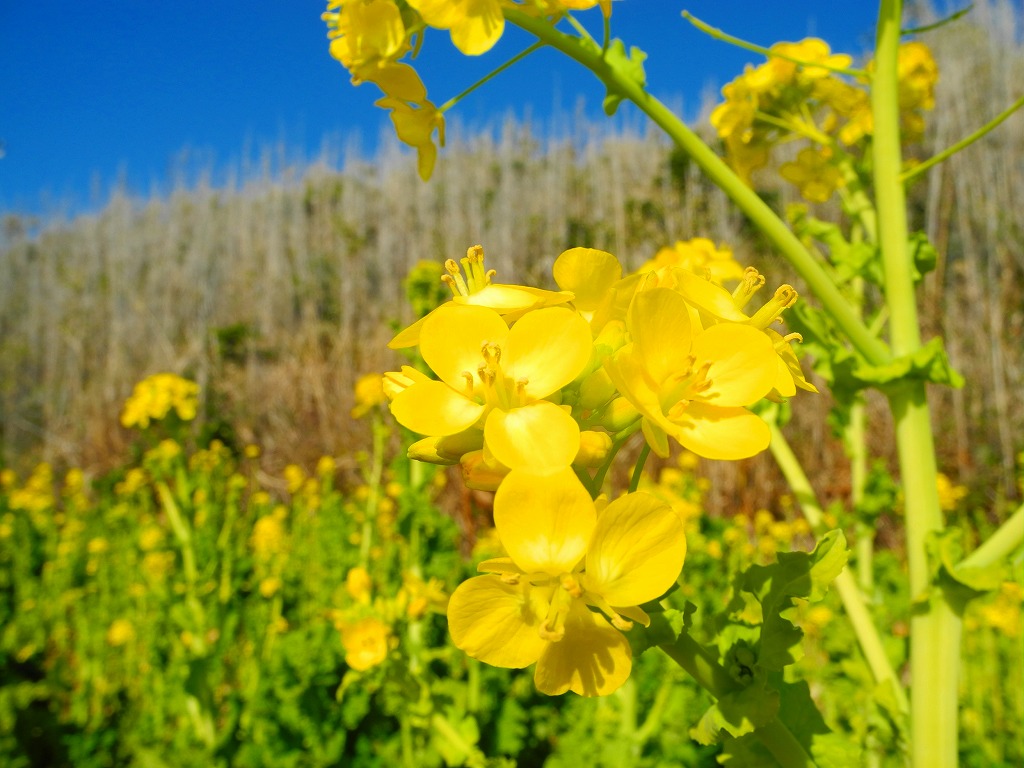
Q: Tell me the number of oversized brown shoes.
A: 0